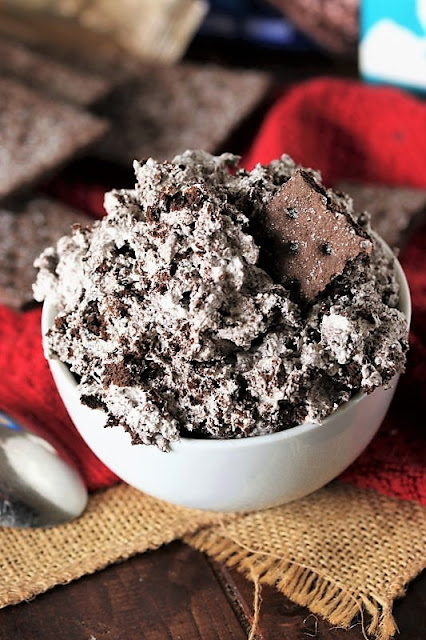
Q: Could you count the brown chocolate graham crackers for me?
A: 6